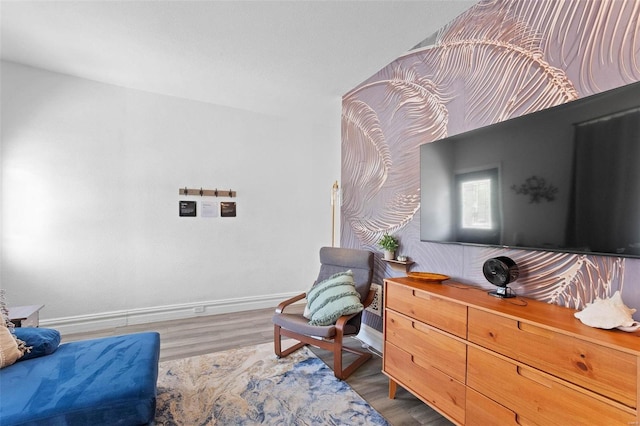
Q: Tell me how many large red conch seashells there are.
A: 0